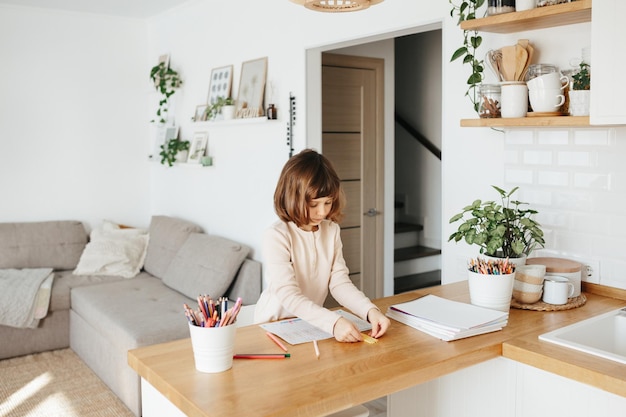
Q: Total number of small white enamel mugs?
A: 1